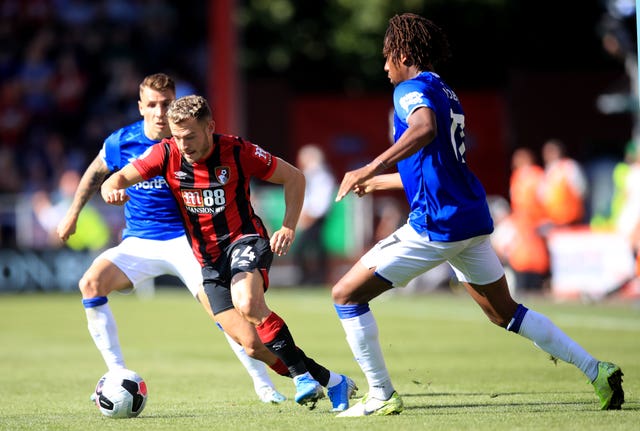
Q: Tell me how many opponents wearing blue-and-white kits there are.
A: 2